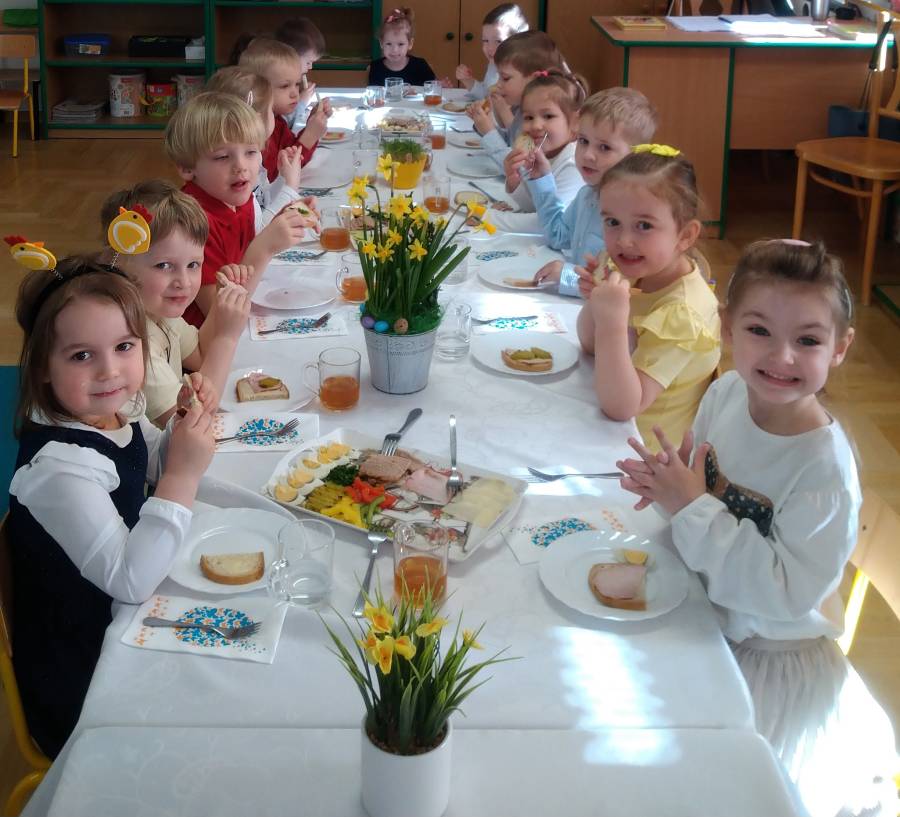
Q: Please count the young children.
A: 14